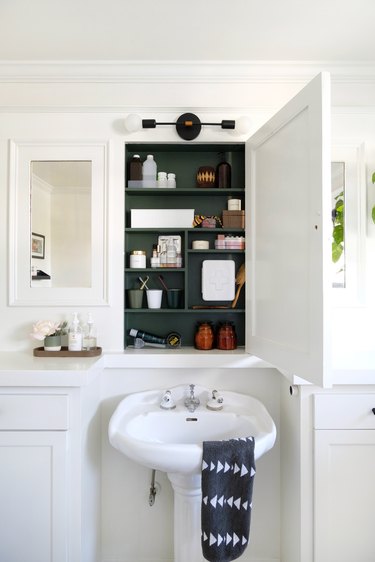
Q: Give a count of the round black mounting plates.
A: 1